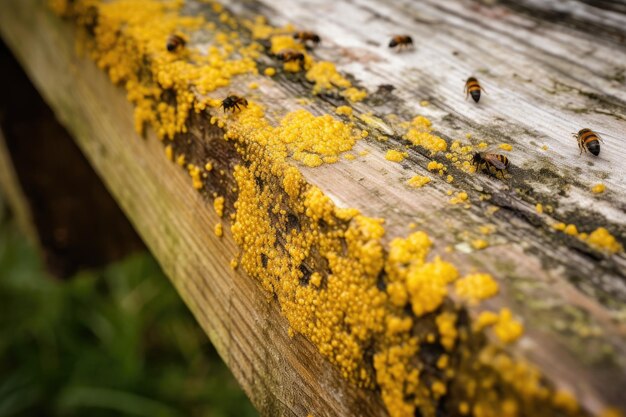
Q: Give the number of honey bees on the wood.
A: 8